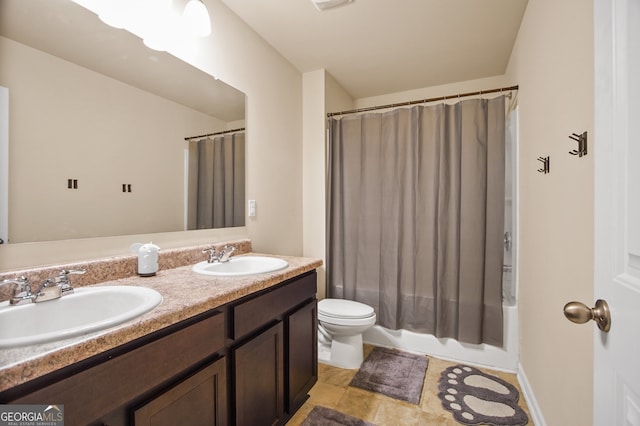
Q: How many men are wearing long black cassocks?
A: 0